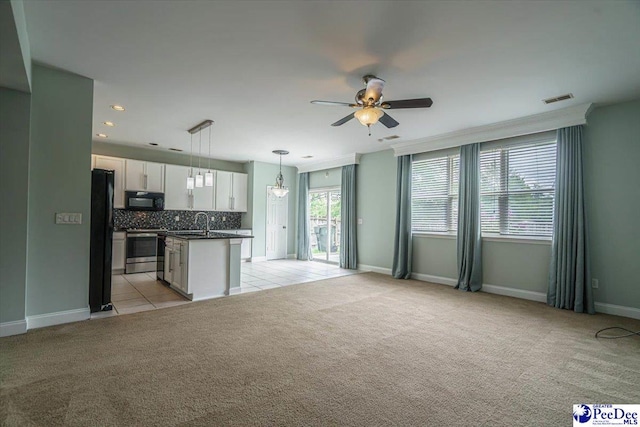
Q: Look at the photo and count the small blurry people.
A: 0